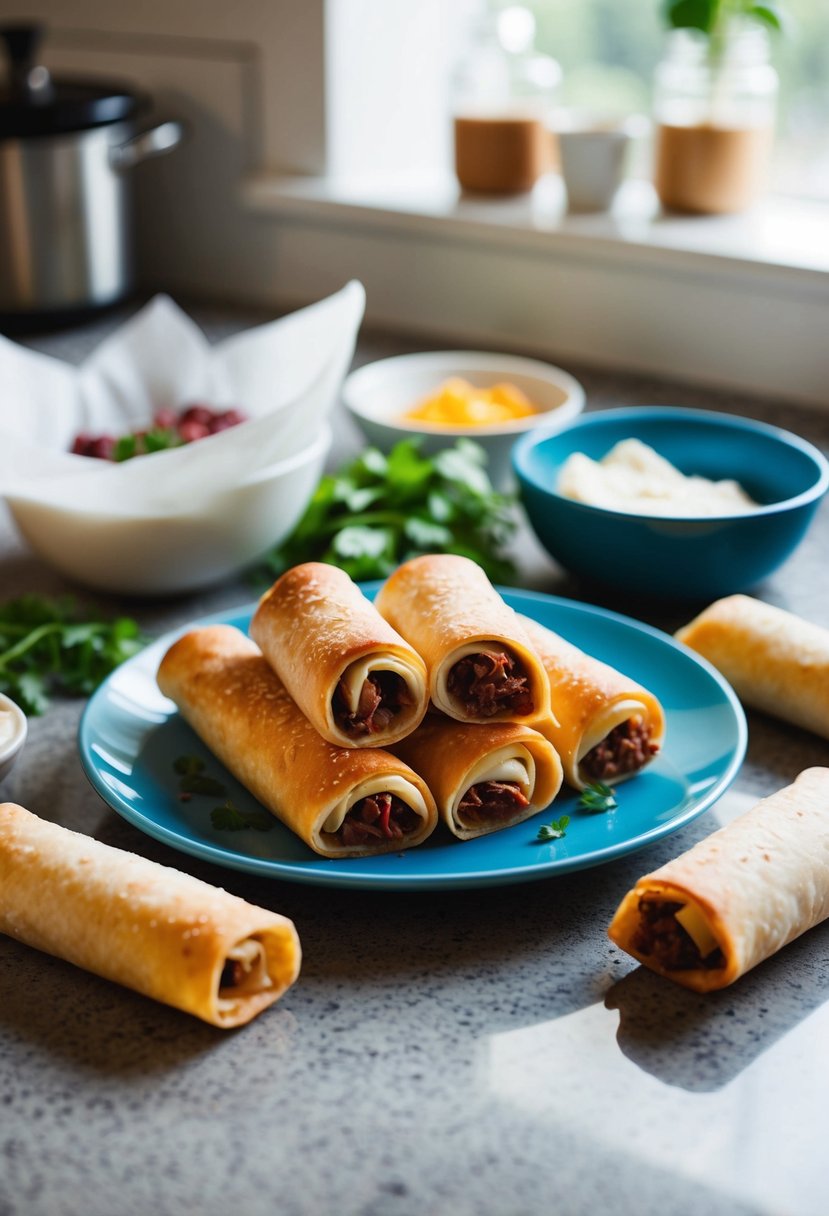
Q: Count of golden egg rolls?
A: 8